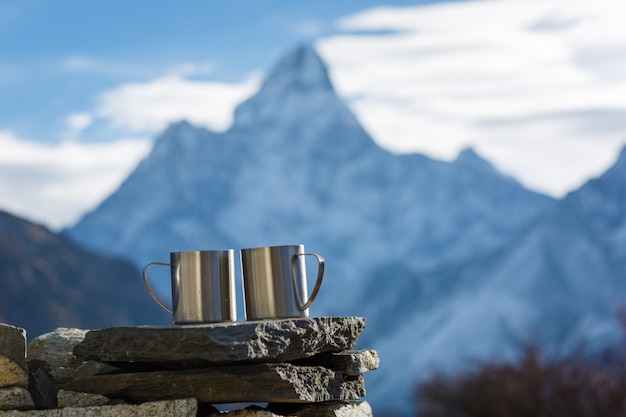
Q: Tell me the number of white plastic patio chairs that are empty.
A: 0